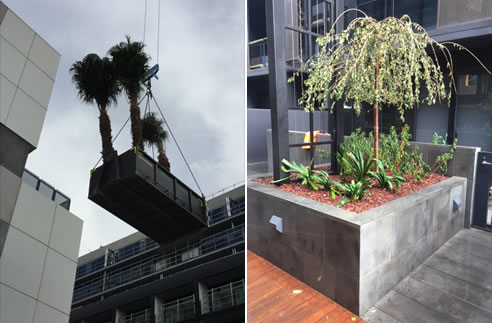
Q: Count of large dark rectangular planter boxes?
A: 2